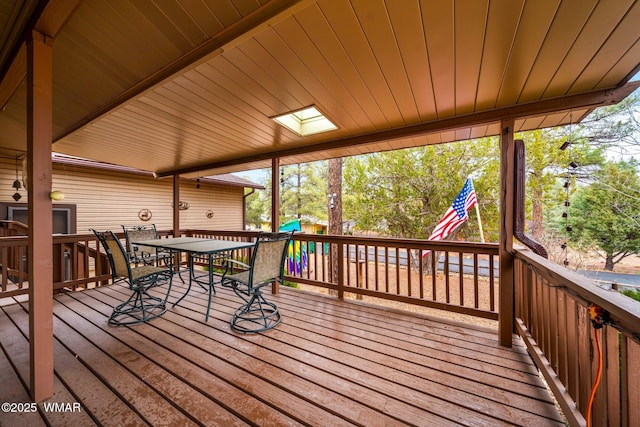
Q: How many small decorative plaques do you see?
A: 3